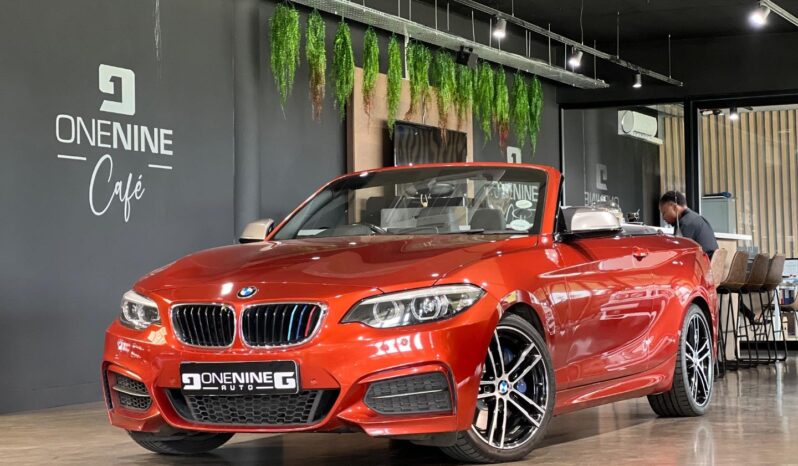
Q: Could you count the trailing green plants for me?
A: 12